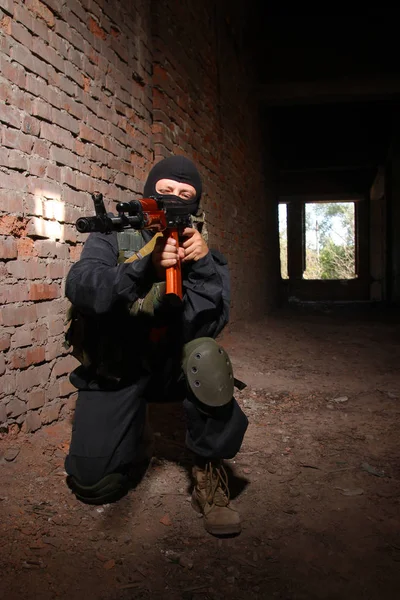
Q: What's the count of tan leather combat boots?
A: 1